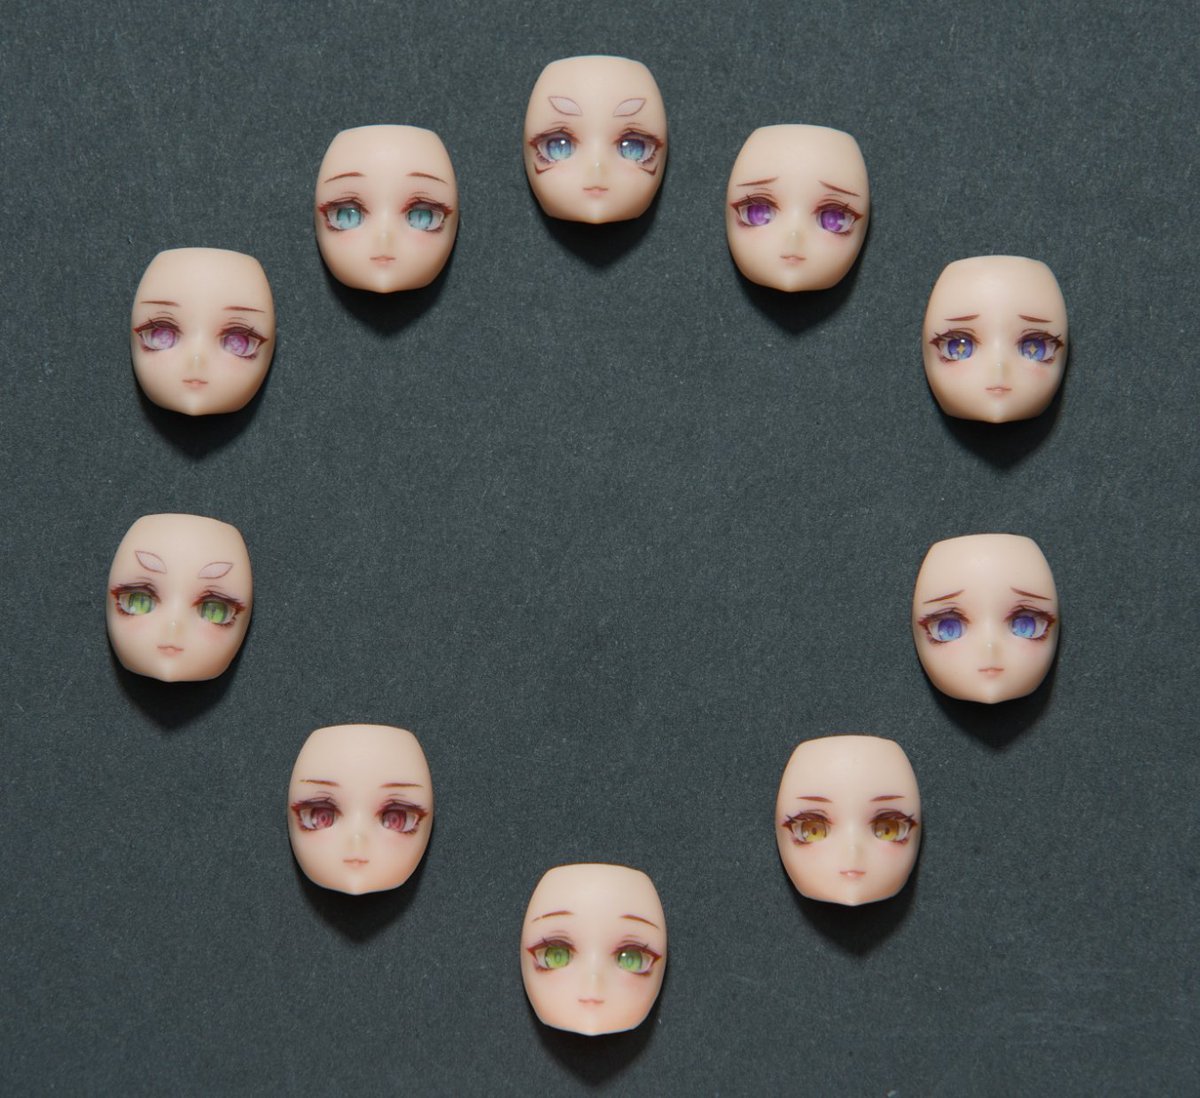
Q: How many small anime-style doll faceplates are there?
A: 10